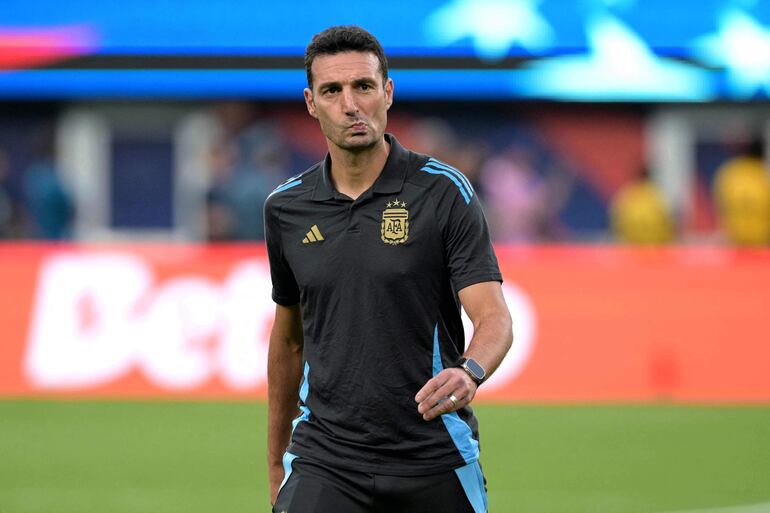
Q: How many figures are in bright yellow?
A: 2